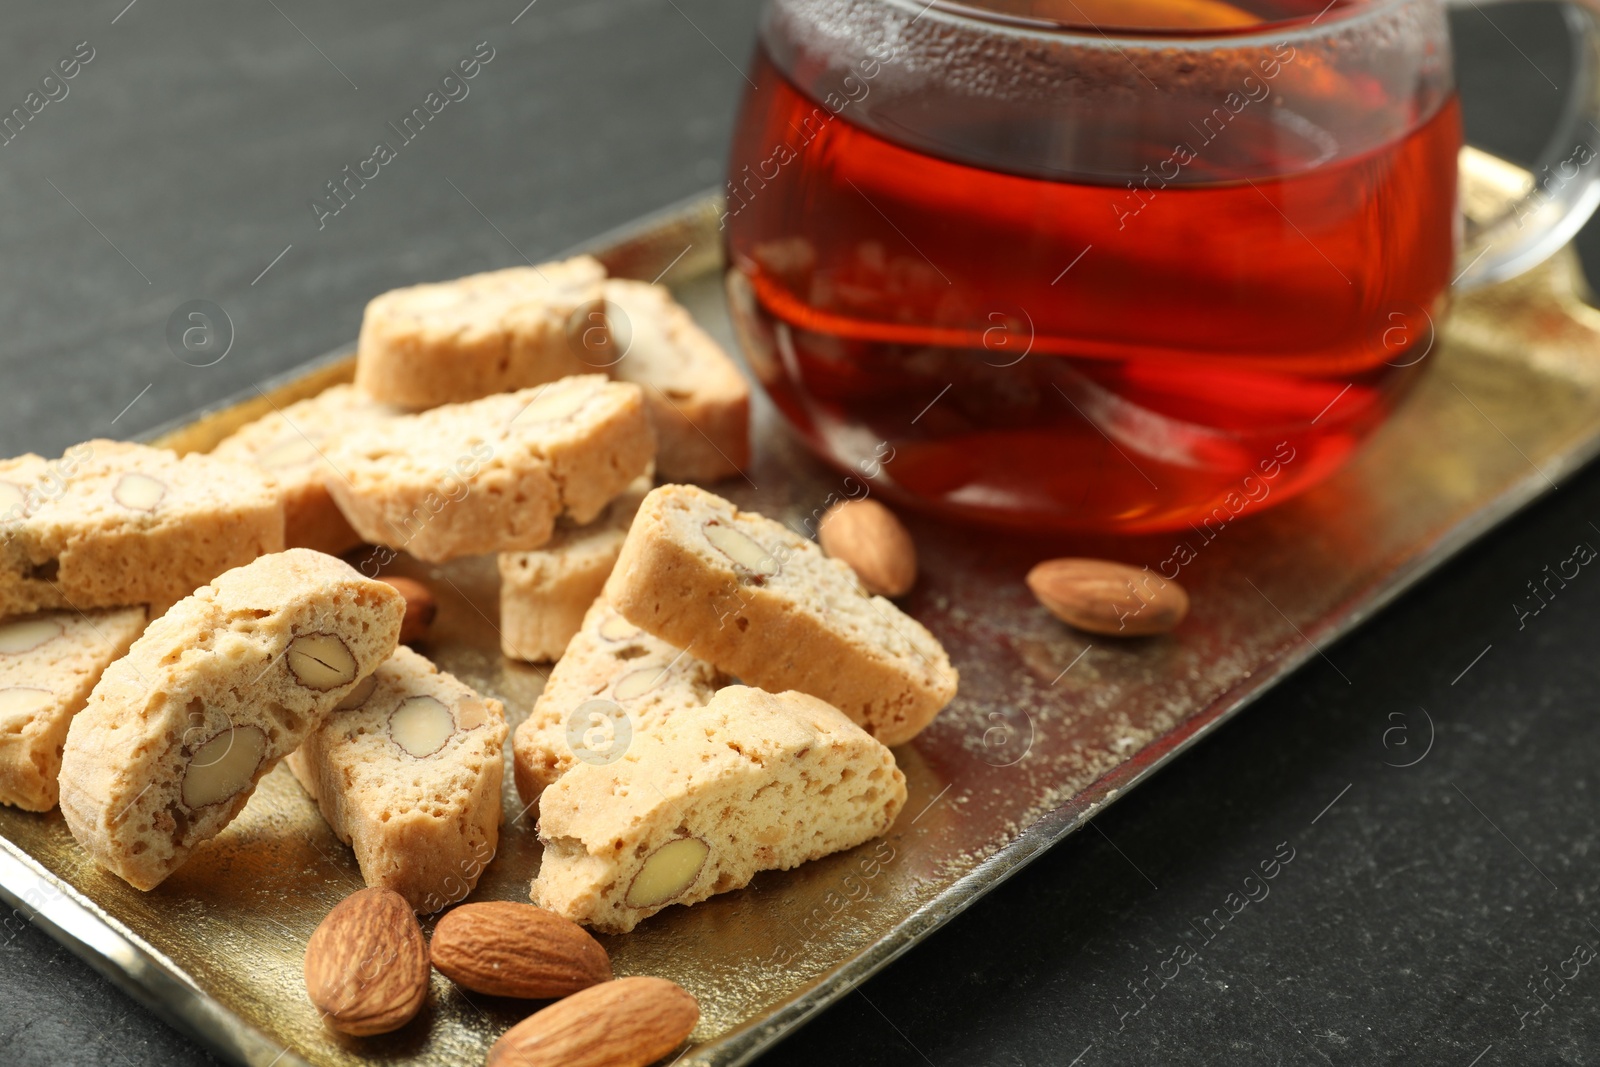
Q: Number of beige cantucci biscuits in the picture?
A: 12